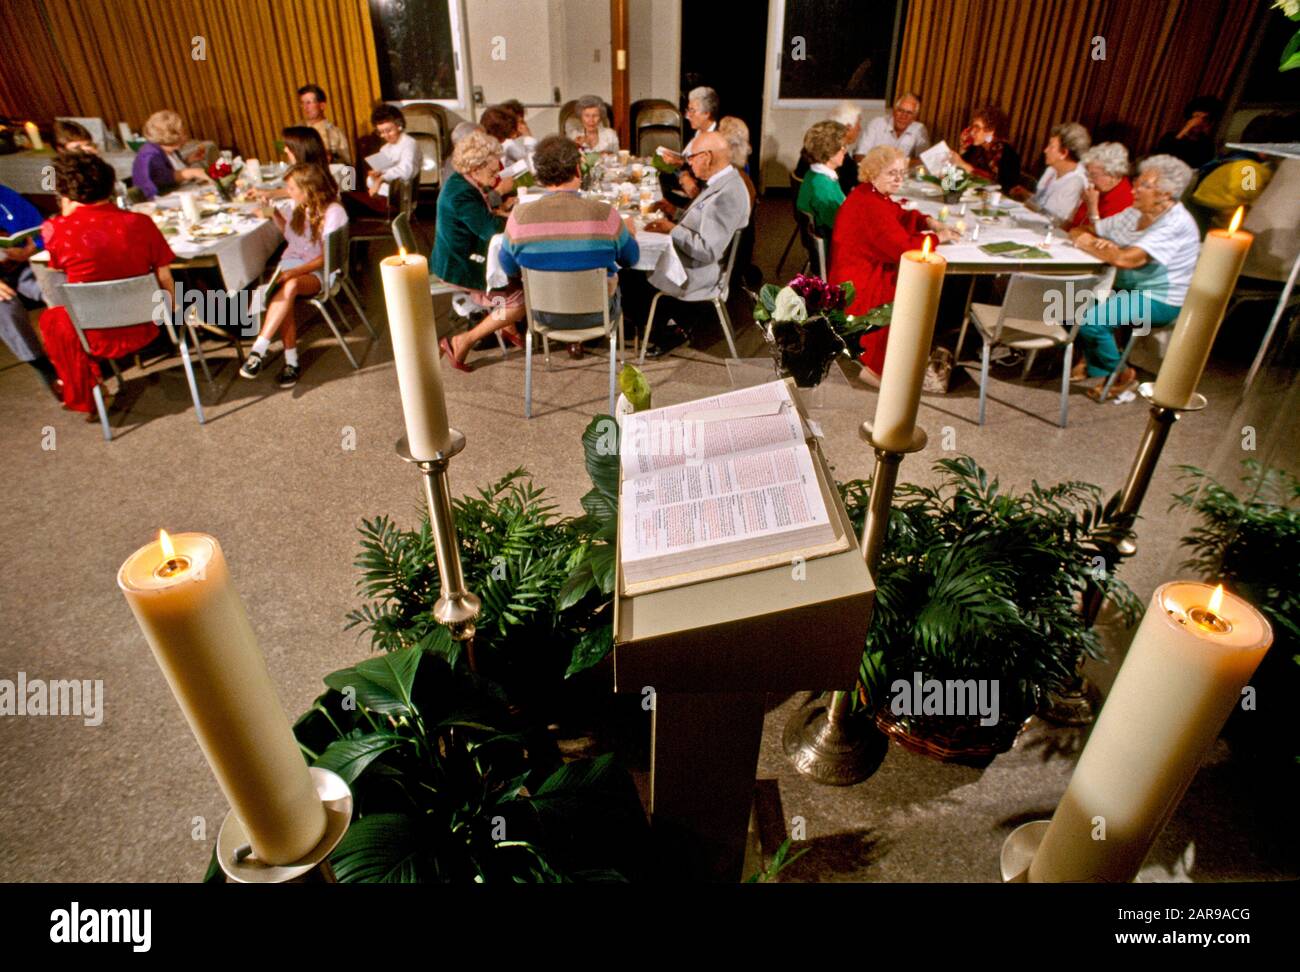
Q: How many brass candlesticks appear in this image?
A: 5